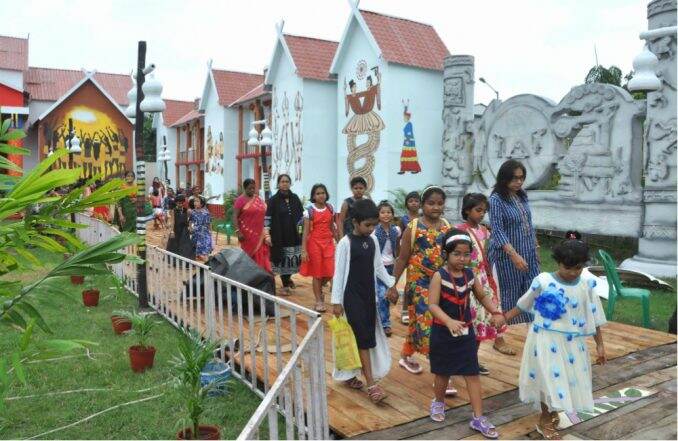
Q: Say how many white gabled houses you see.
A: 4